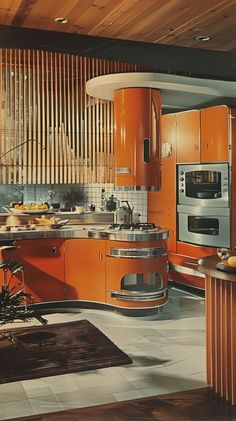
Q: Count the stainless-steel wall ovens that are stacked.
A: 2